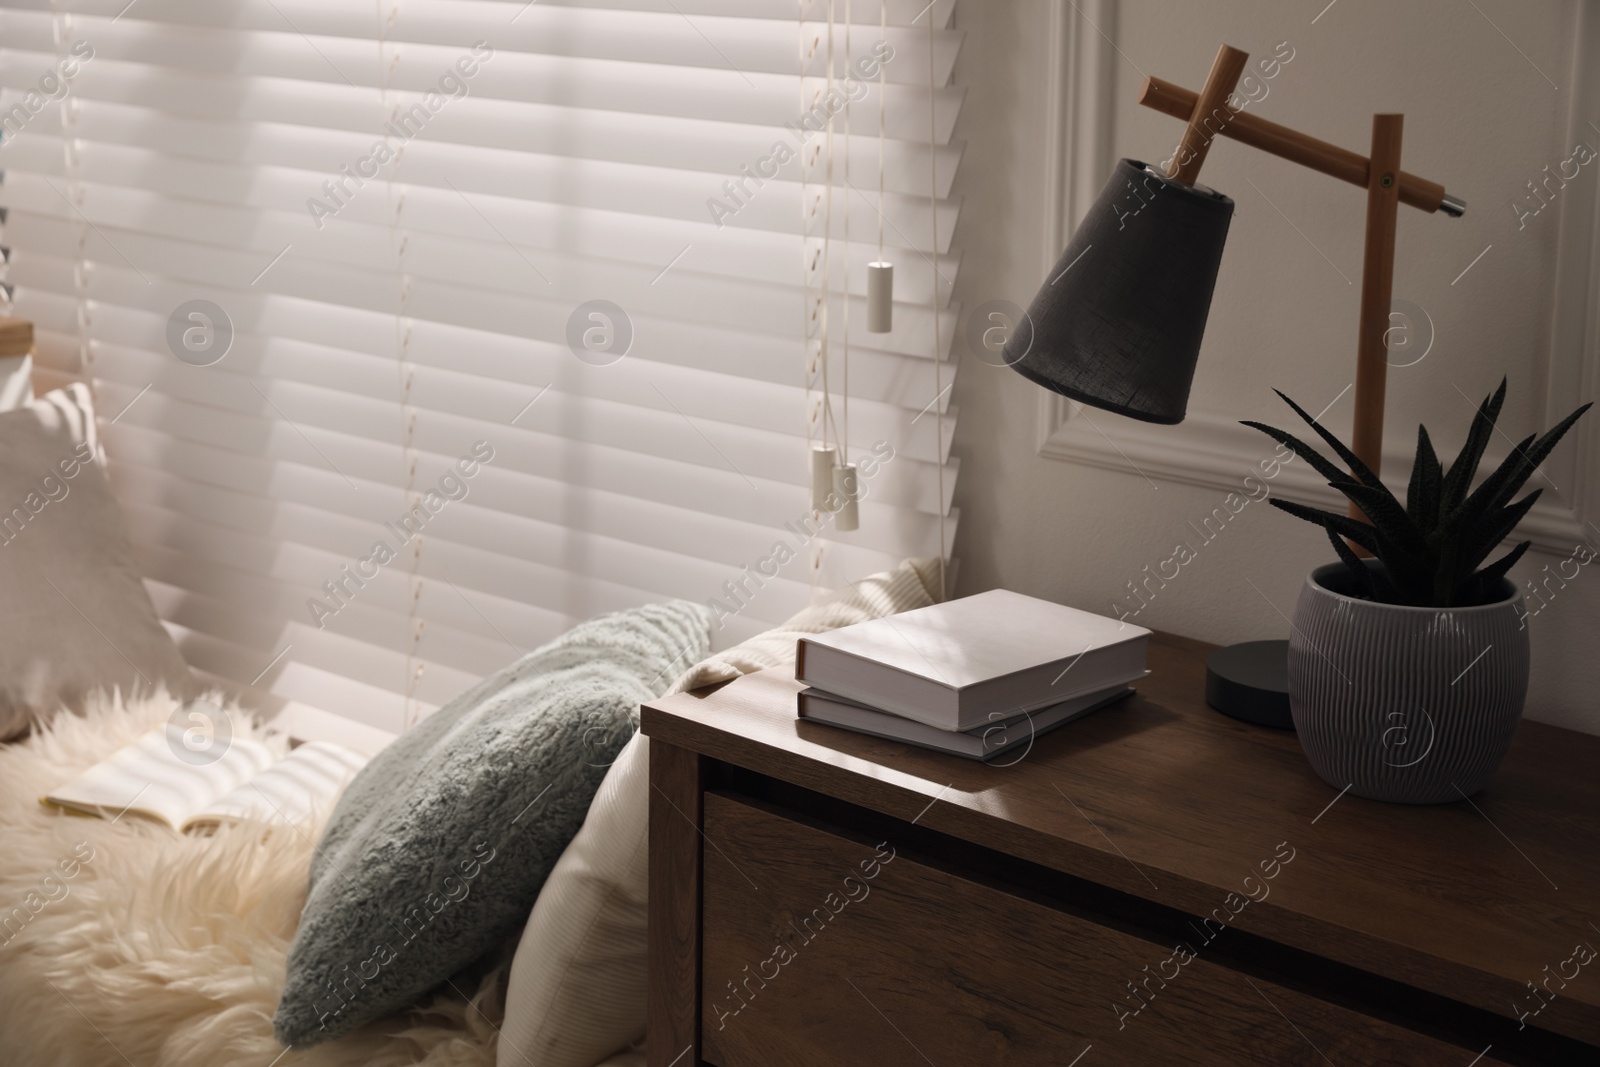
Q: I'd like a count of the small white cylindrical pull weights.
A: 3